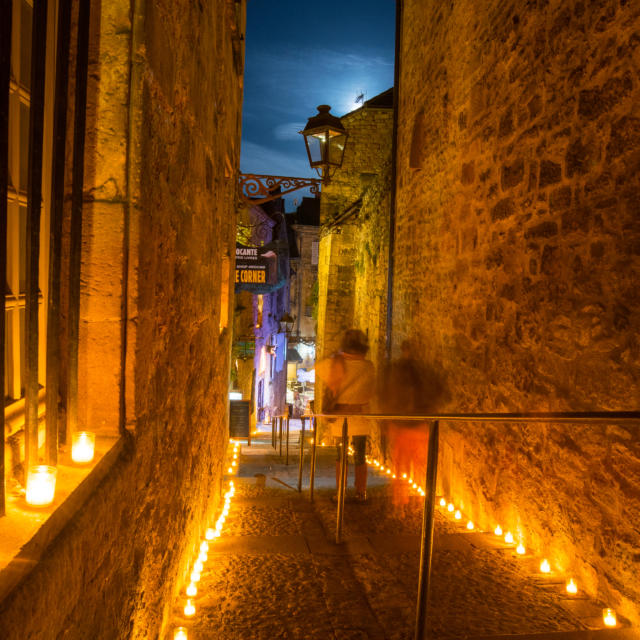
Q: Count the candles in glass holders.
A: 2